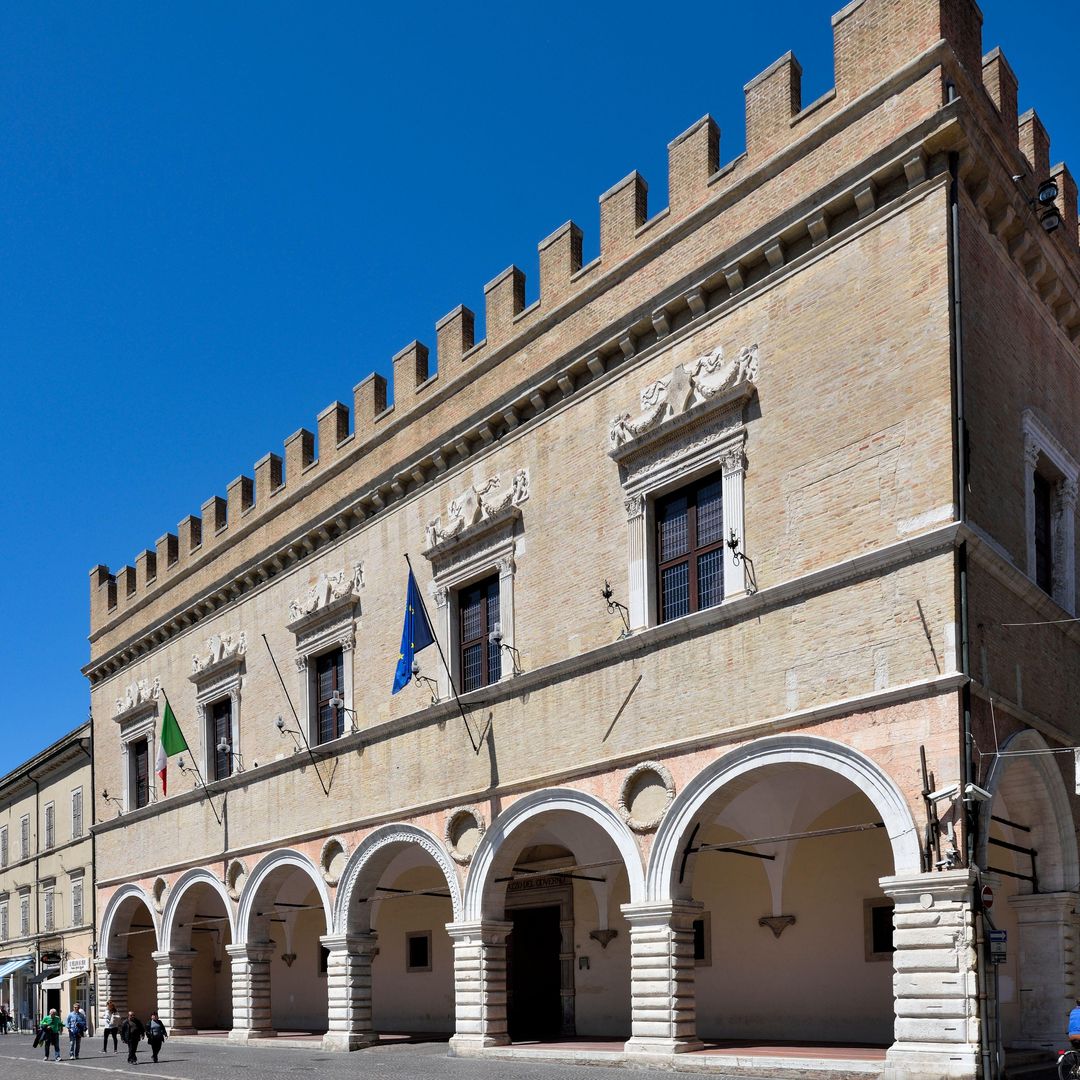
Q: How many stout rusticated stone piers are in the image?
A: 7